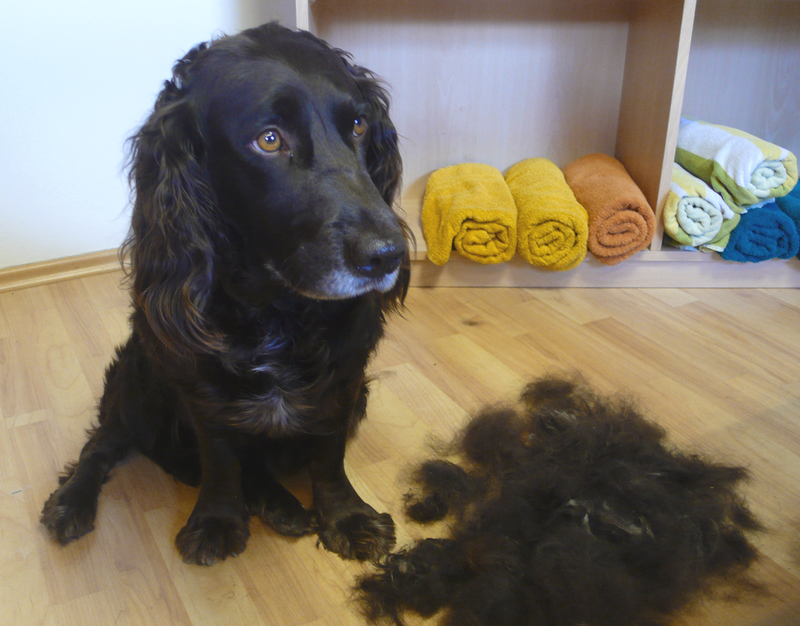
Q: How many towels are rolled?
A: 7